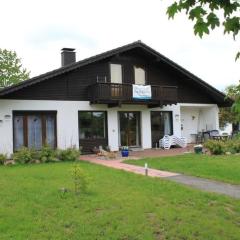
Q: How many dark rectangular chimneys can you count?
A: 1